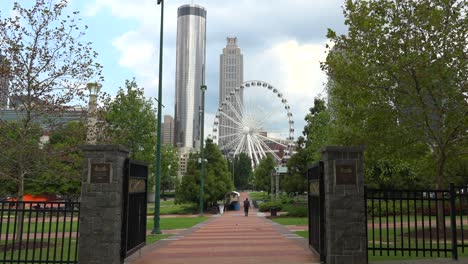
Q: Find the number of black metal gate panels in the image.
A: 2